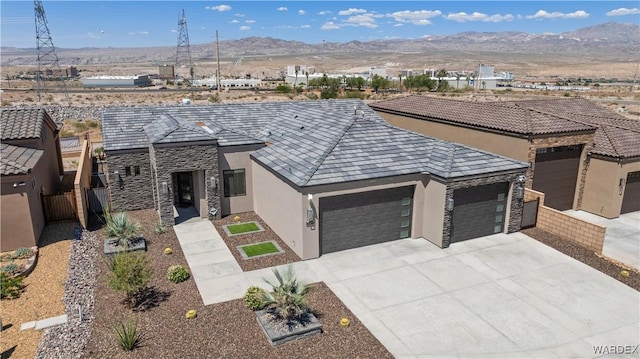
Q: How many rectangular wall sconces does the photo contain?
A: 6